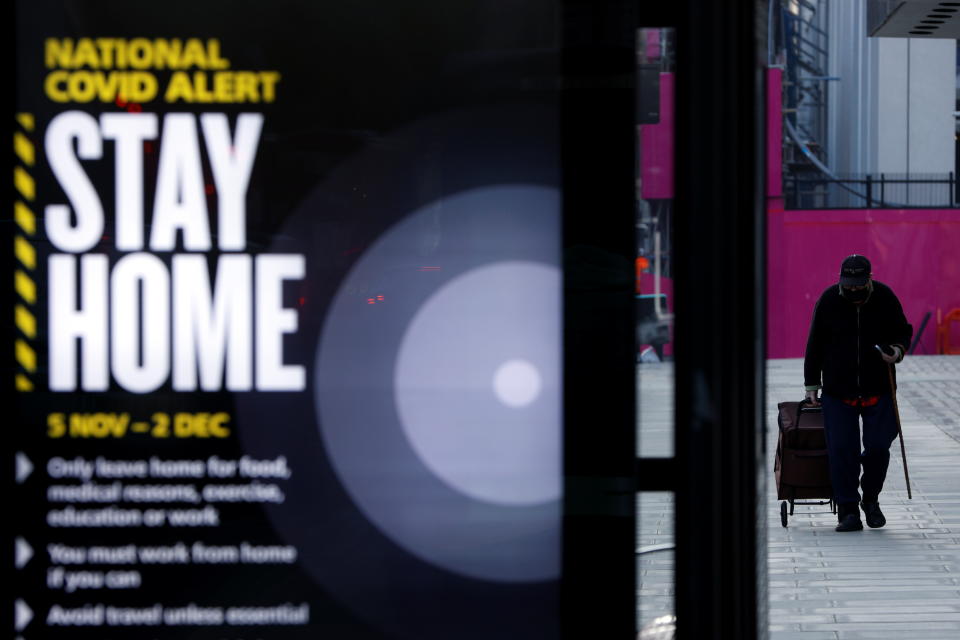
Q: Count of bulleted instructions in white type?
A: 3